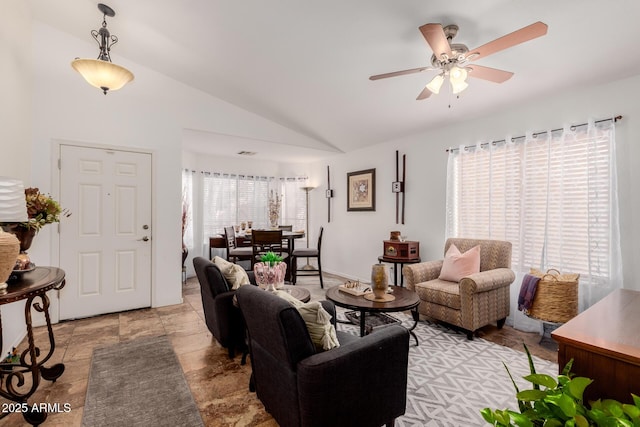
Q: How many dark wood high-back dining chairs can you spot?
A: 4